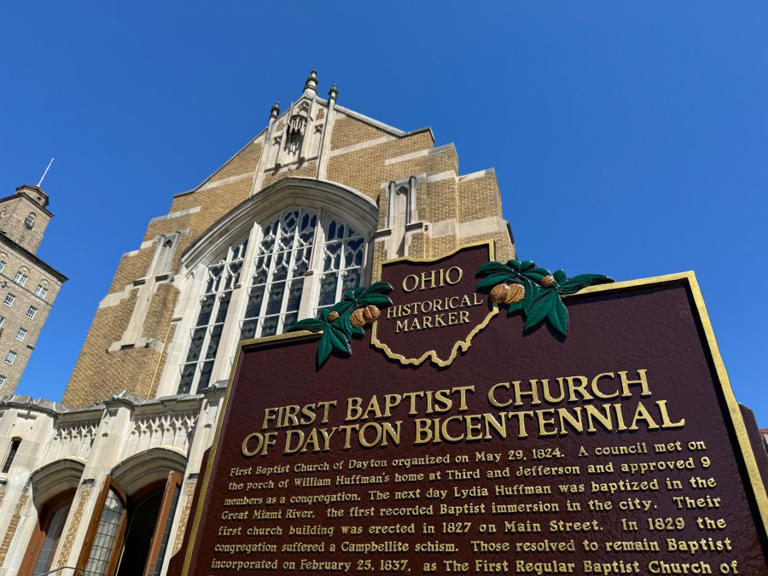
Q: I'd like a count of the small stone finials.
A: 3